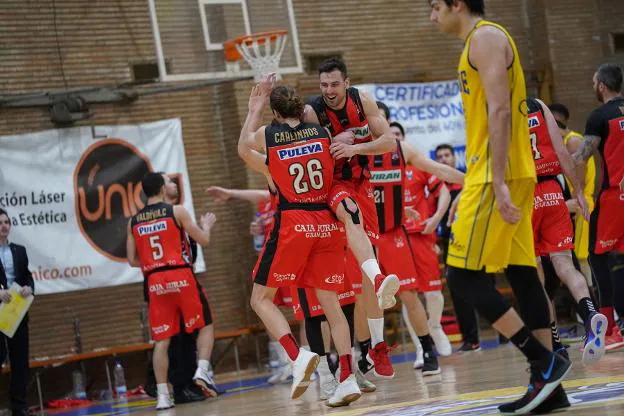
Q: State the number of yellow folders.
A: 1